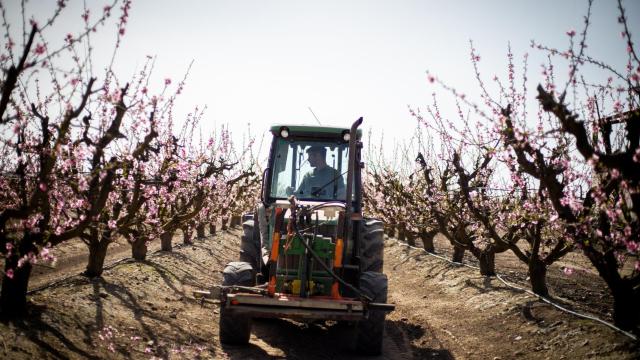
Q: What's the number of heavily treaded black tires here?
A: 4